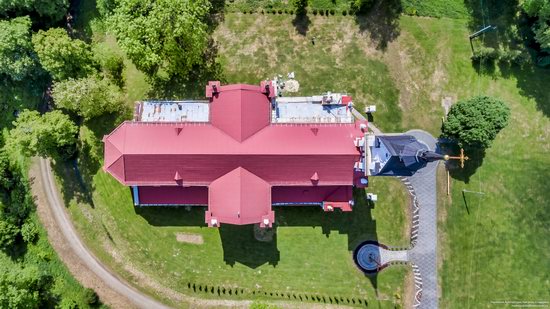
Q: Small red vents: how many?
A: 4